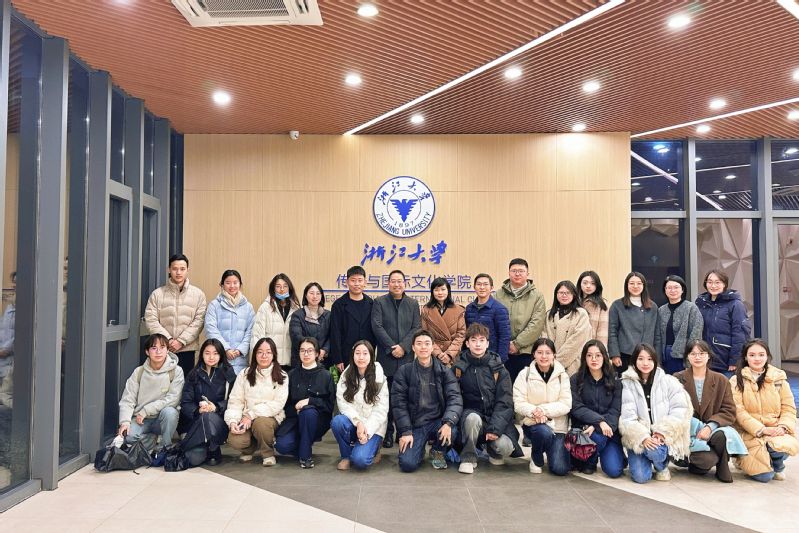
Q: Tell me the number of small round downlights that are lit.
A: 12